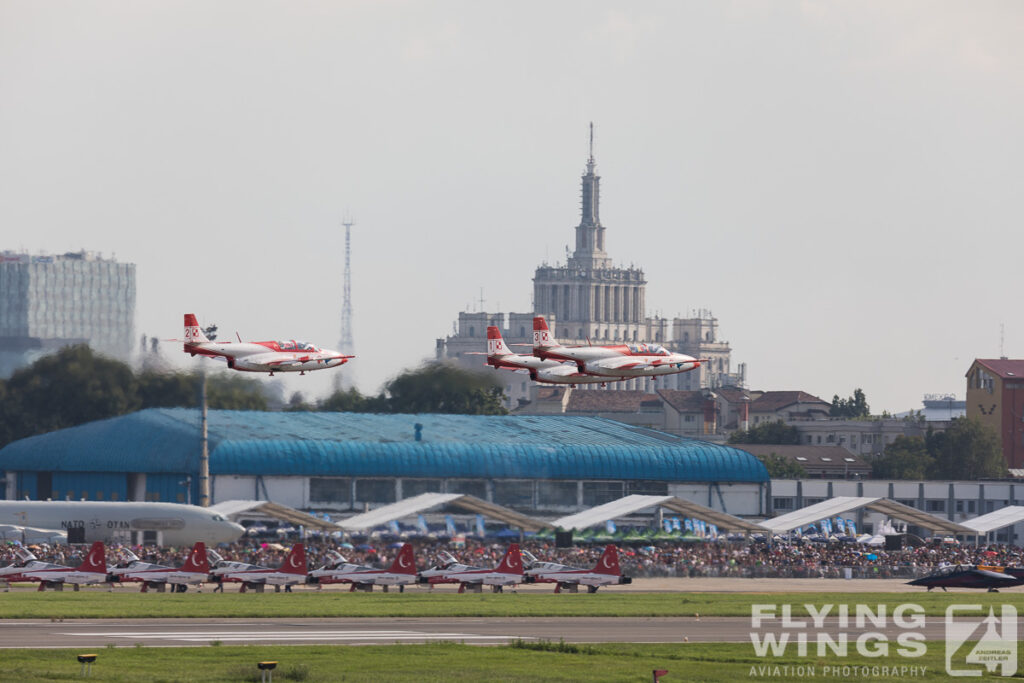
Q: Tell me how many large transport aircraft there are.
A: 1